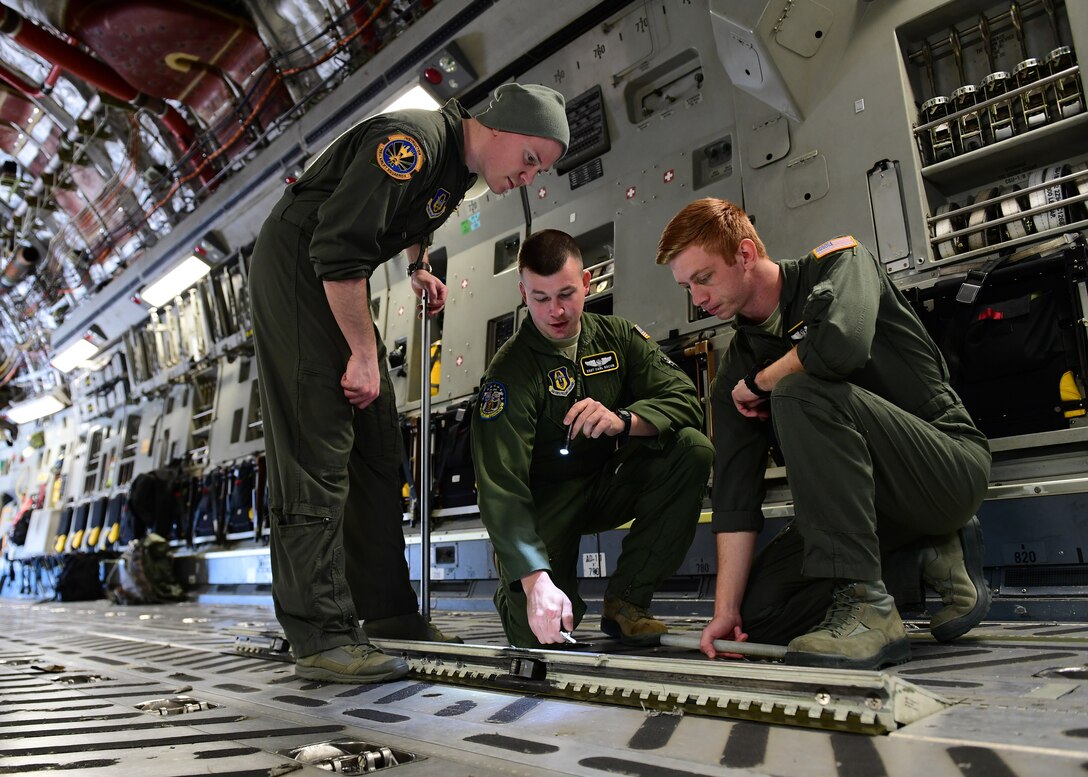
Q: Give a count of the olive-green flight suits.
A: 3